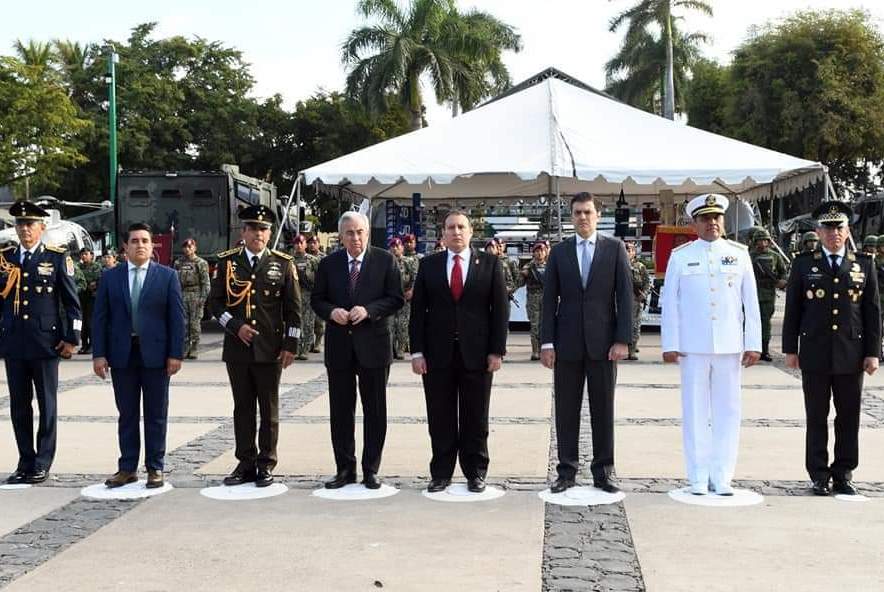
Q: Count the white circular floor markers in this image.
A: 8